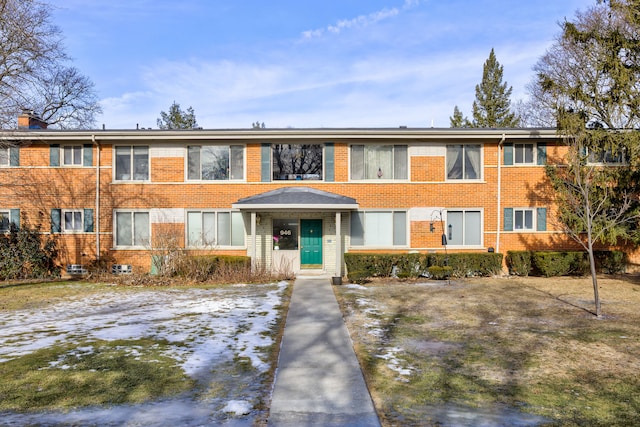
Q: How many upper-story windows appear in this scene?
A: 9